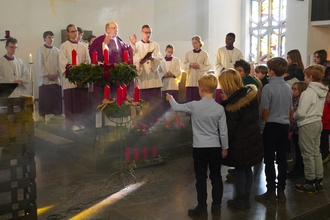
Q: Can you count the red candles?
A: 12